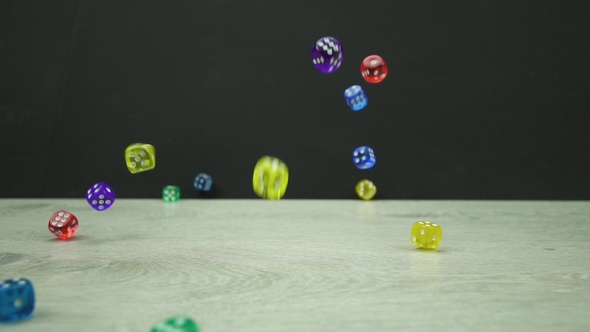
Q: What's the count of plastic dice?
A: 14